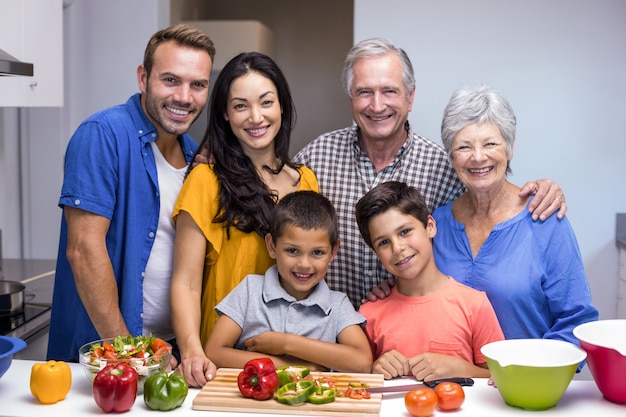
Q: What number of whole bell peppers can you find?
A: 4